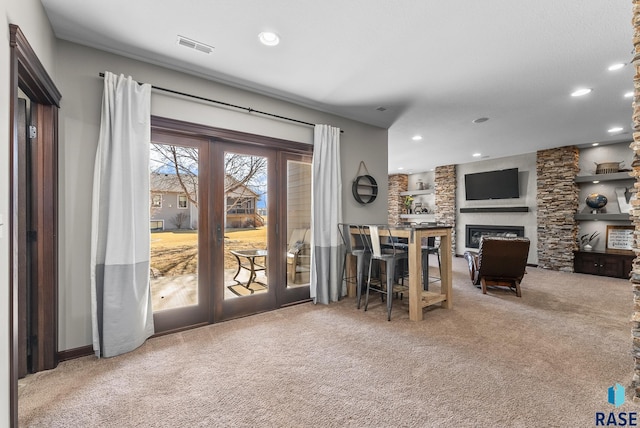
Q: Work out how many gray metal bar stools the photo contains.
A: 4